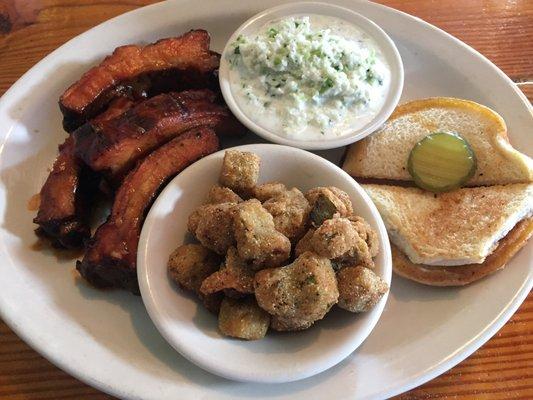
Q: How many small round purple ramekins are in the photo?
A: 0